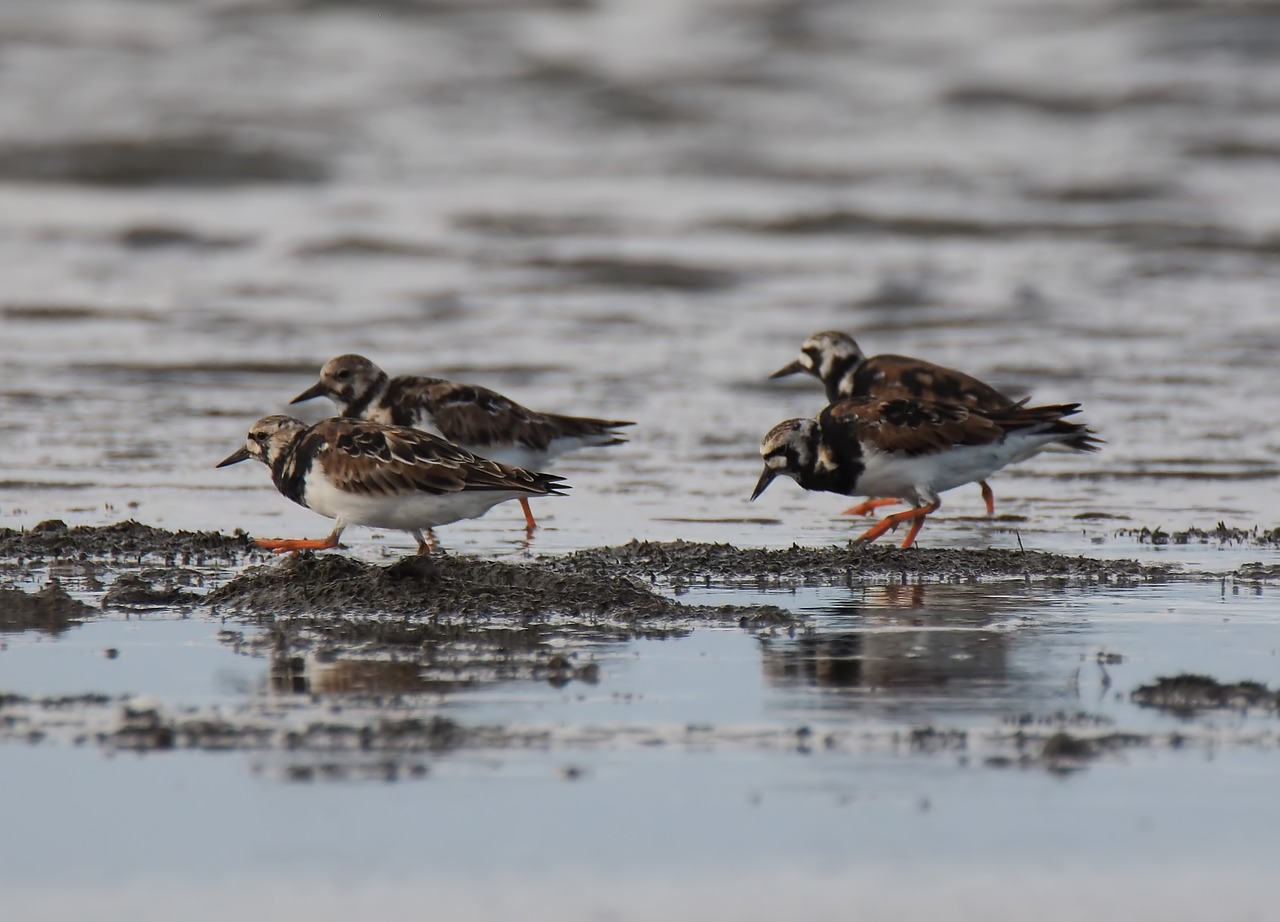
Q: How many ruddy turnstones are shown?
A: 4